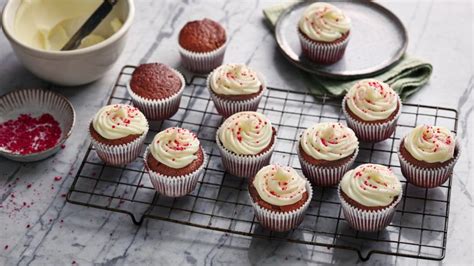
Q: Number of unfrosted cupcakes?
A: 2